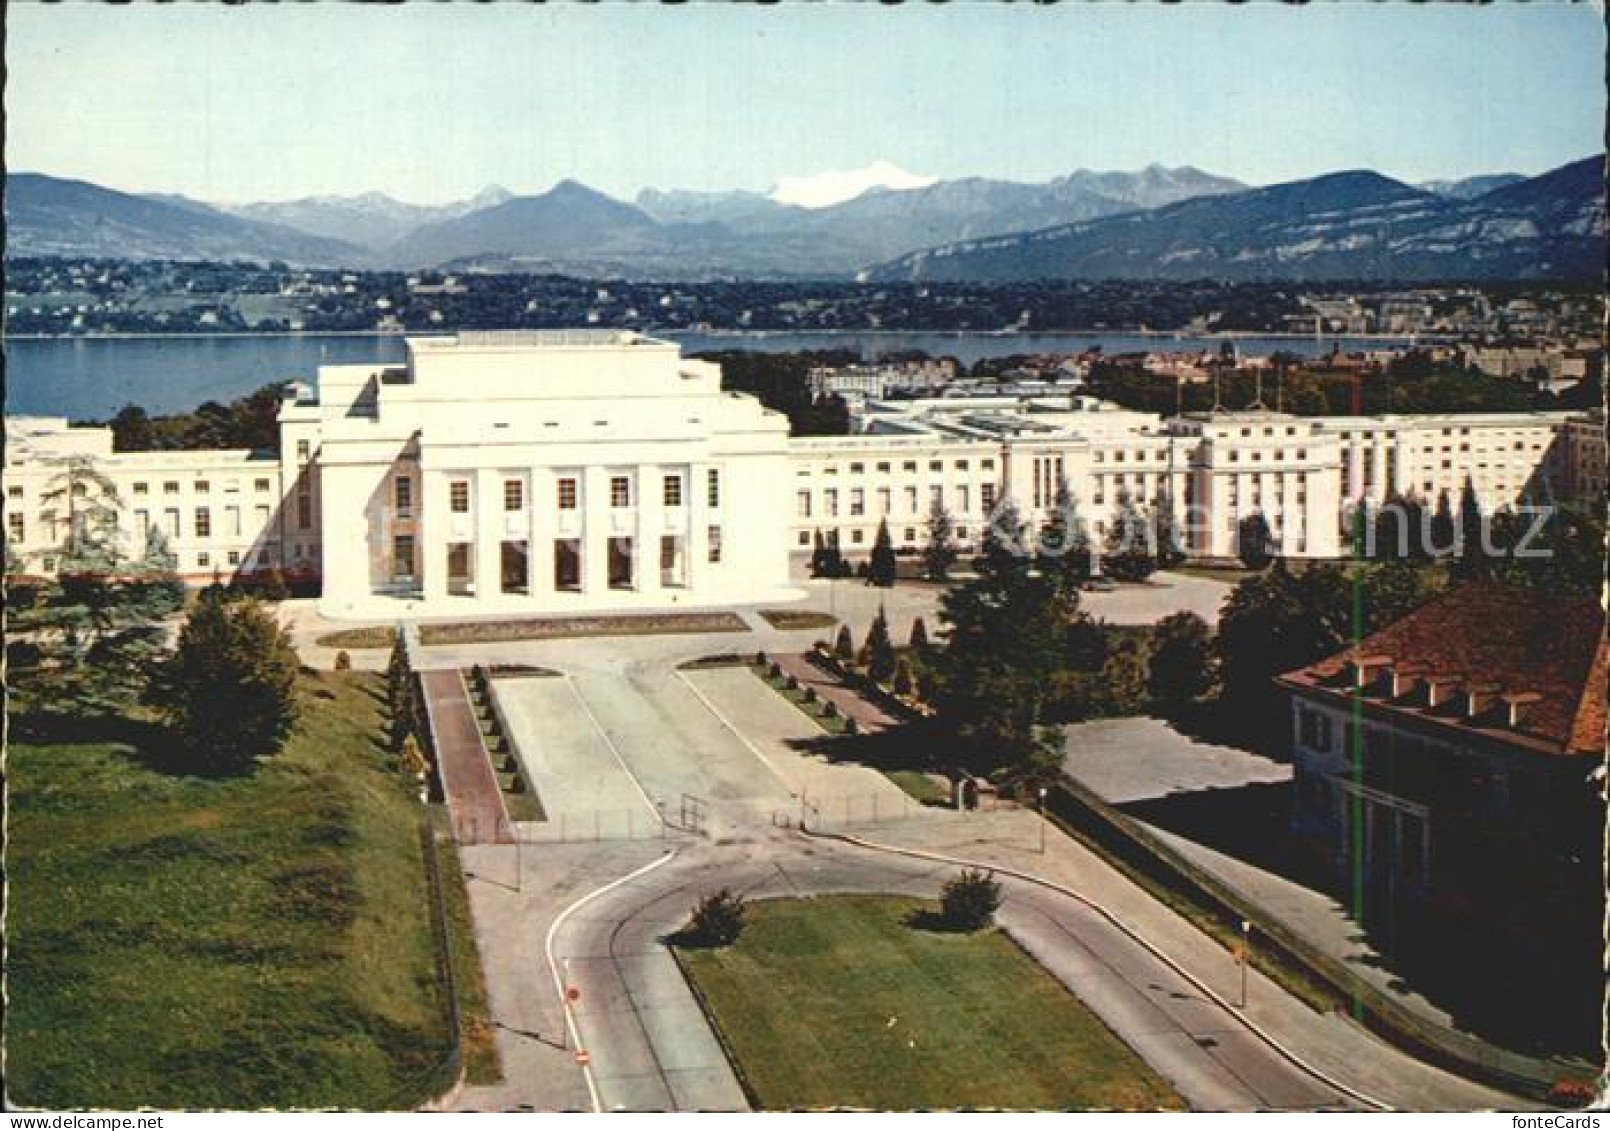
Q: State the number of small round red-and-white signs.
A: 2